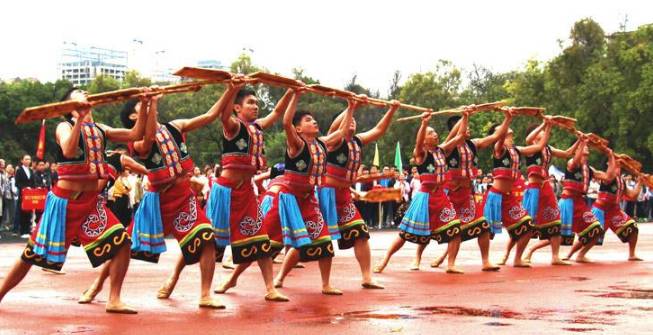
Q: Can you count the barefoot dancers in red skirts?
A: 11